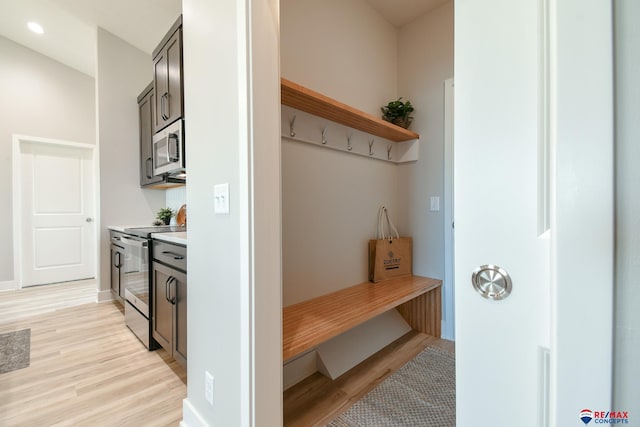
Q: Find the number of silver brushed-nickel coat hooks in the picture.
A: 5